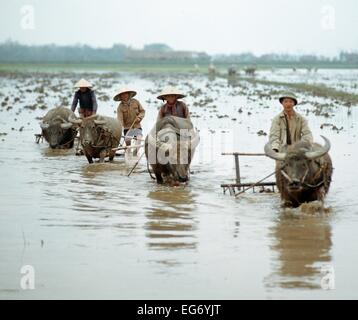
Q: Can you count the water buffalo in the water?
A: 4